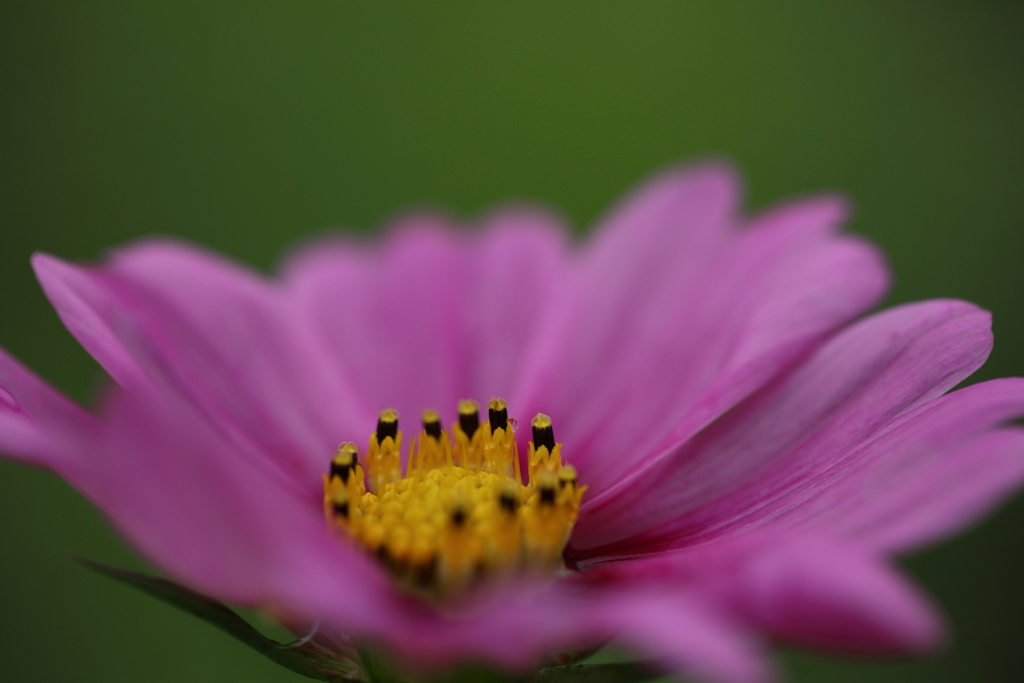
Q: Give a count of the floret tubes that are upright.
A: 12